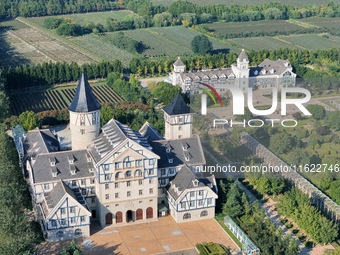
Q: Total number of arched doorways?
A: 5